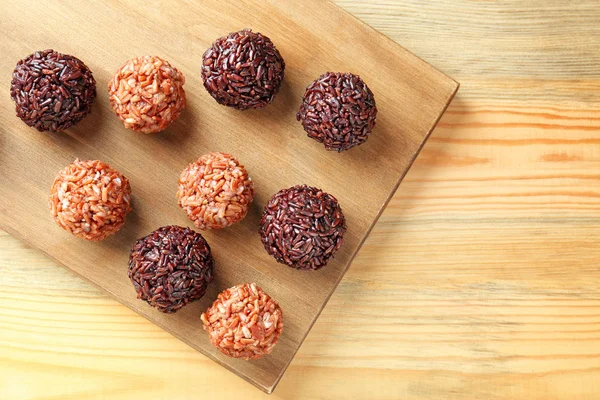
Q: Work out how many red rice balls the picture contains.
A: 4